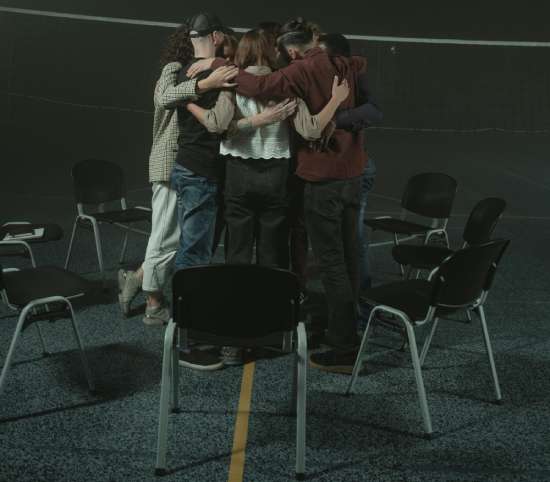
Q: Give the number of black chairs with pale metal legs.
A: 7